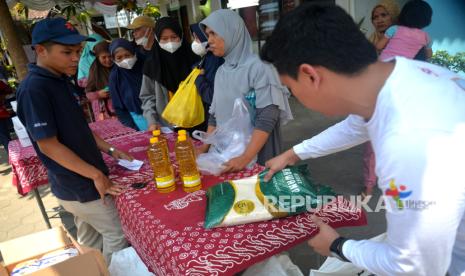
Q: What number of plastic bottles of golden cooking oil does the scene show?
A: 4